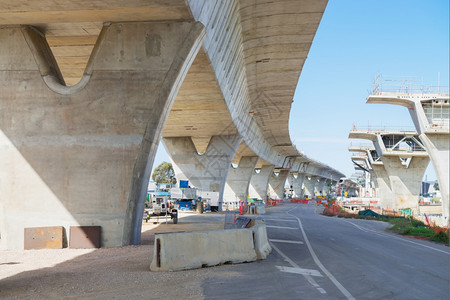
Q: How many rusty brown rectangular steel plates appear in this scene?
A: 2